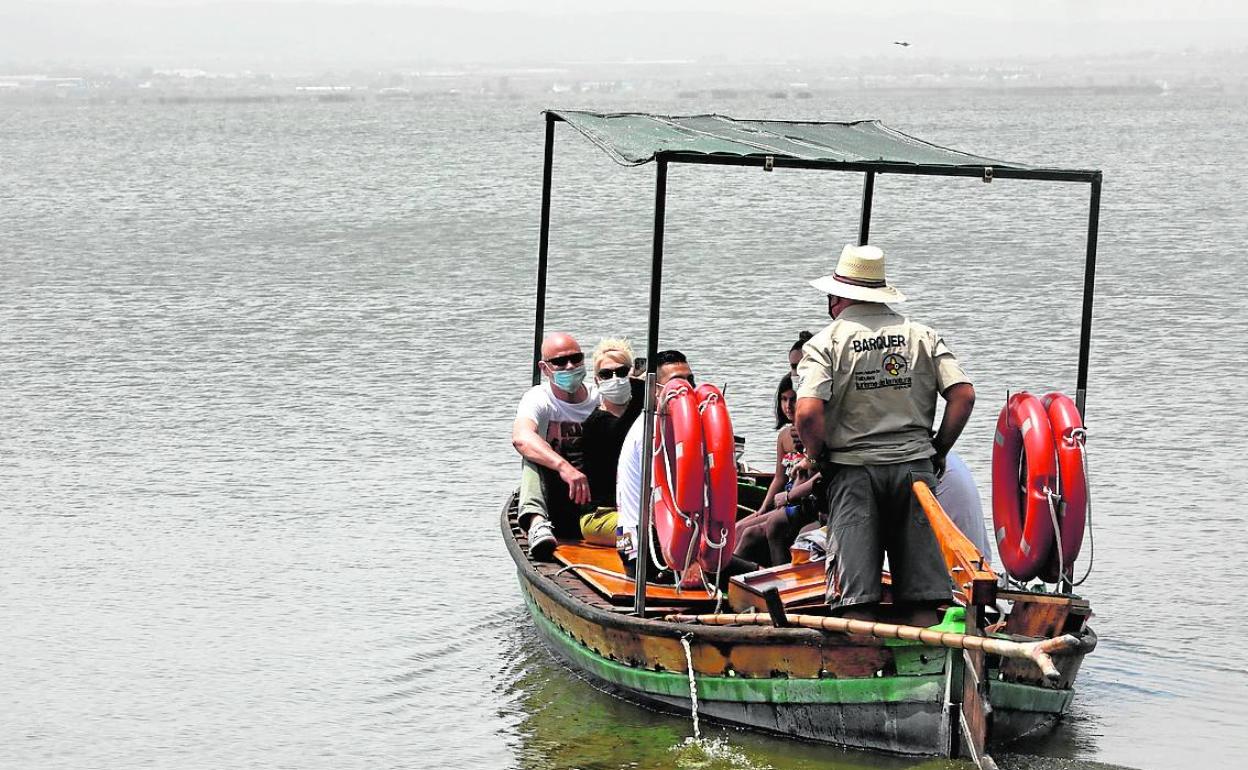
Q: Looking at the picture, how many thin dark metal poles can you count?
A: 4